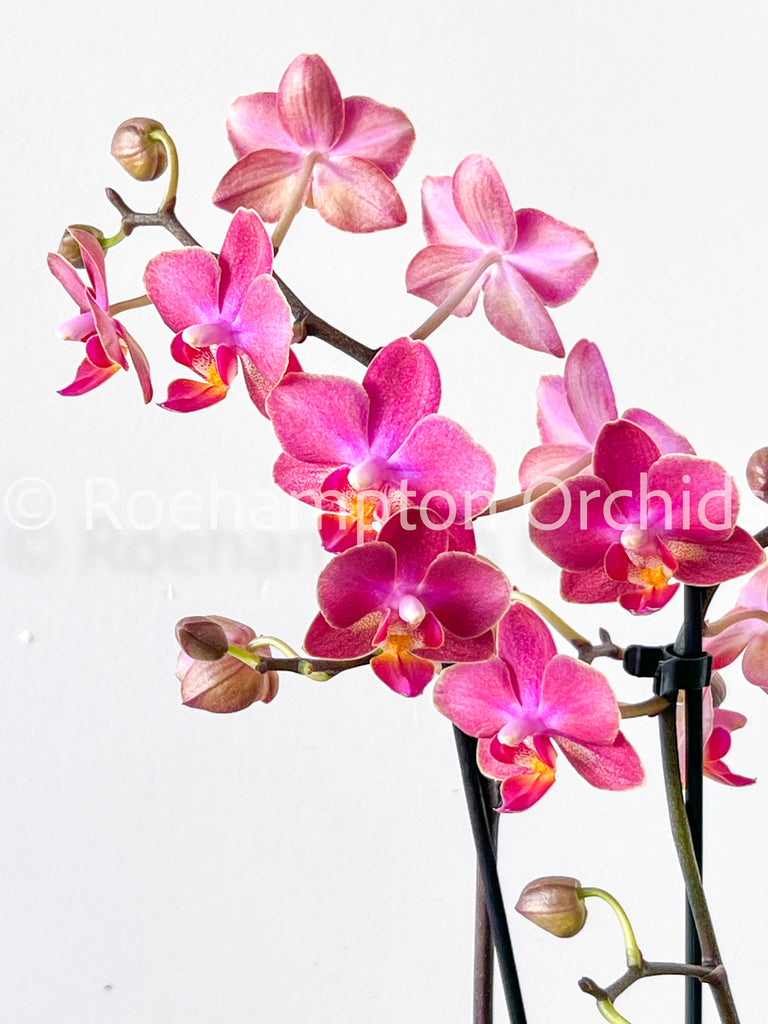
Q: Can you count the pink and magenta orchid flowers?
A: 11